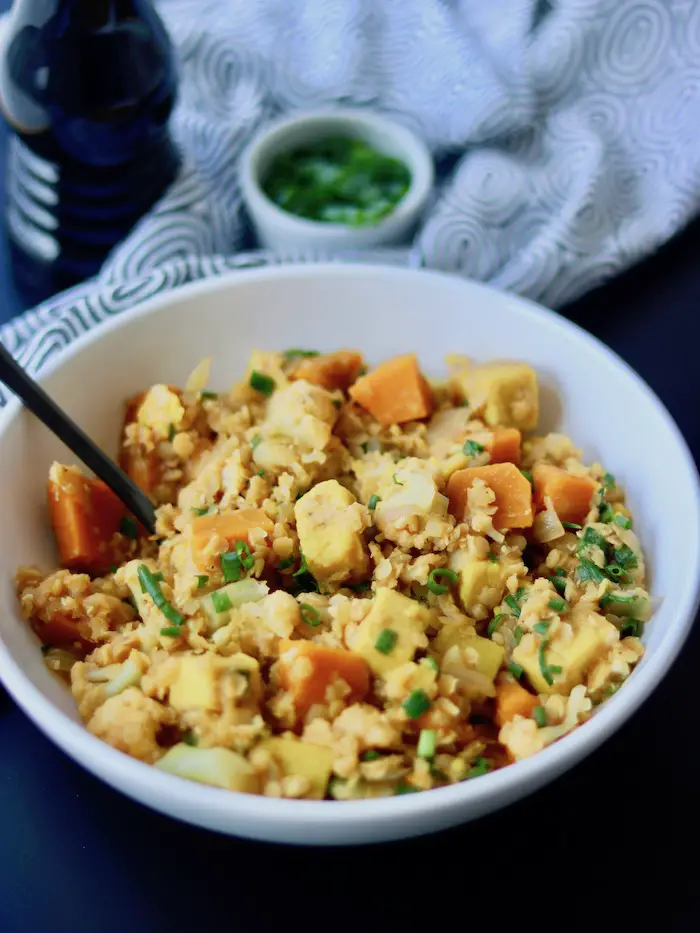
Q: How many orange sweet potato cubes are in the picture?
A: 11